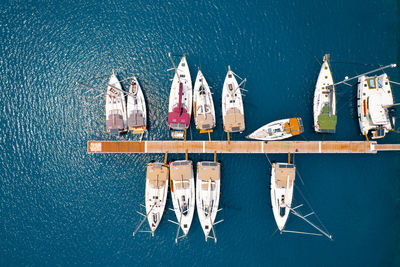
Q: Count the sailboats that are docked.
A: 12